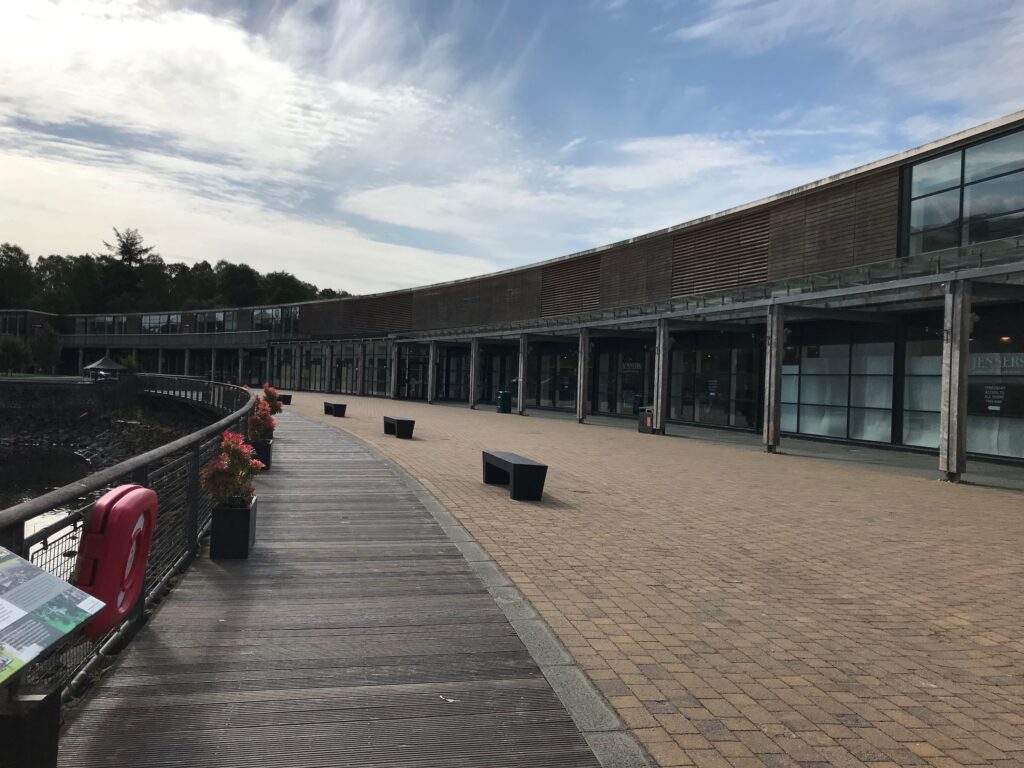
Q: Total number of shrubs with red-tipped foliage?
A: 3